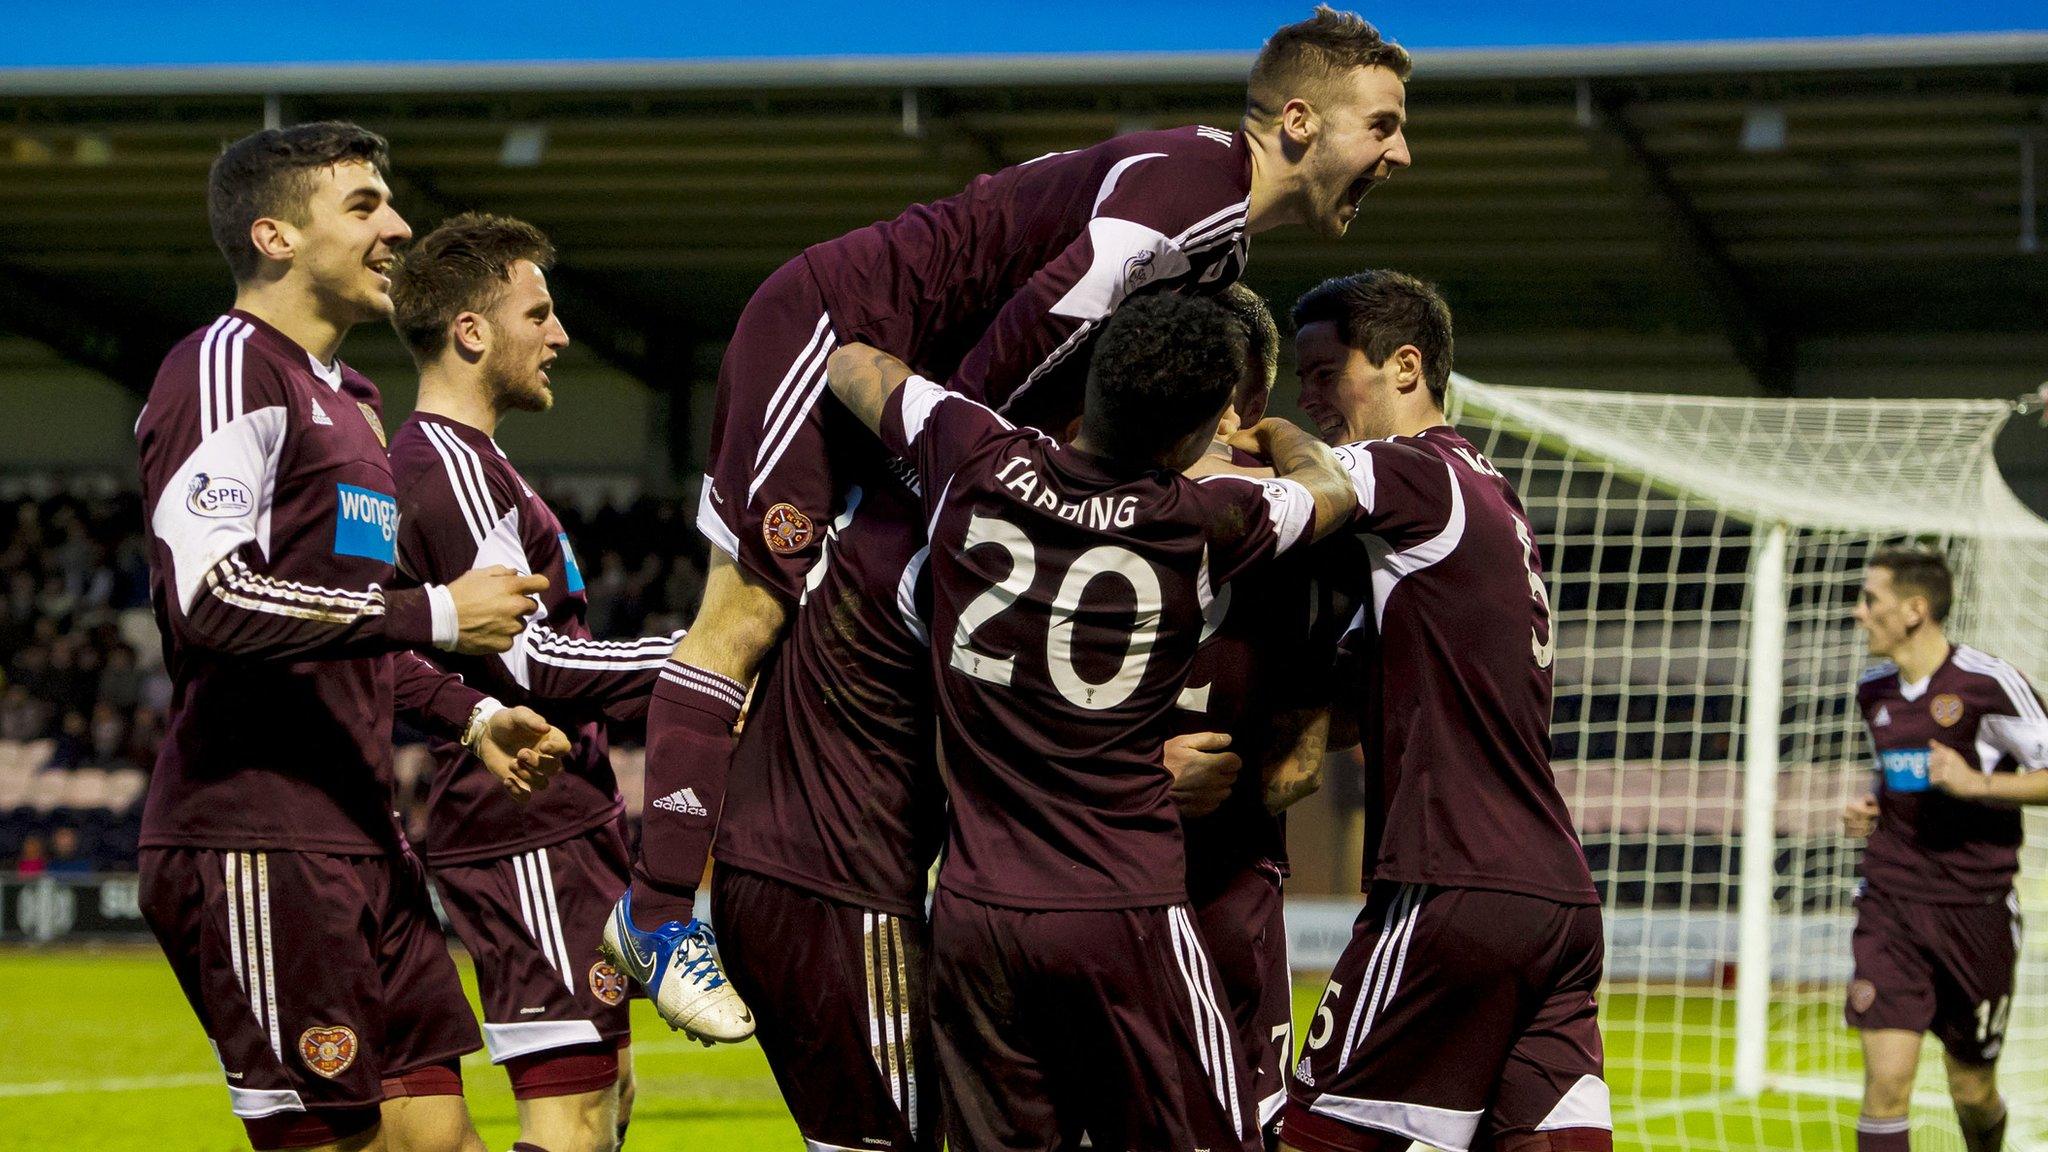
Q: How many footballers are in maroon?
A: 8